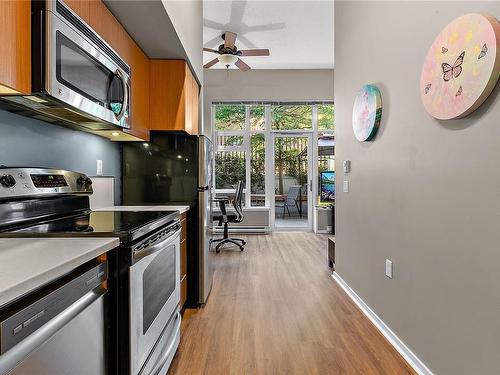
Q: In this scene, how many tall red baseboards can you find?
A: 0